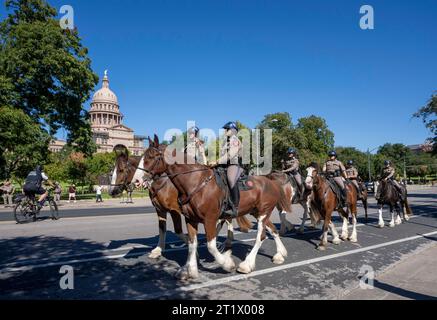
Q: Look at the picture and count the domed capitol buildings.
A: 1